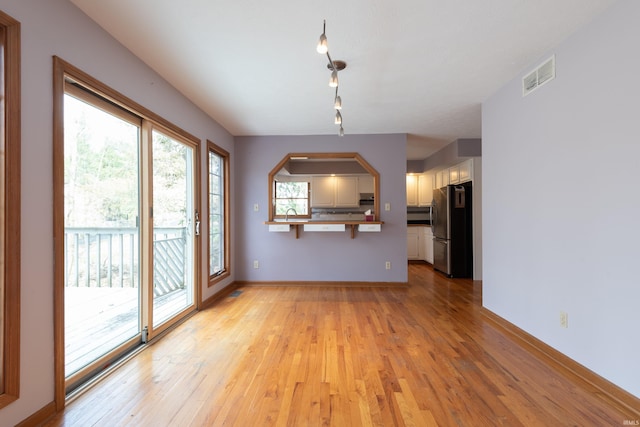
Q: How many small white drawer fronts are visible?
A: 3